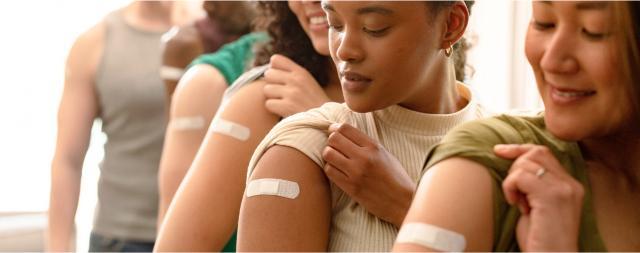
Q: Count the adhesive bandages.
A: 5